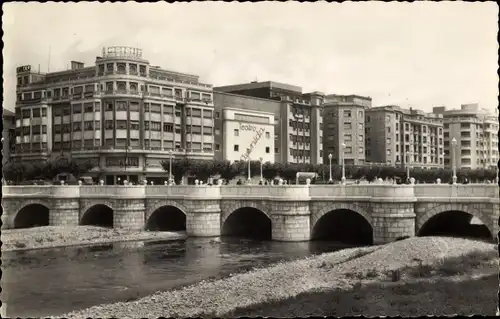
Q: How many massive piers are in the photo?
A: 5